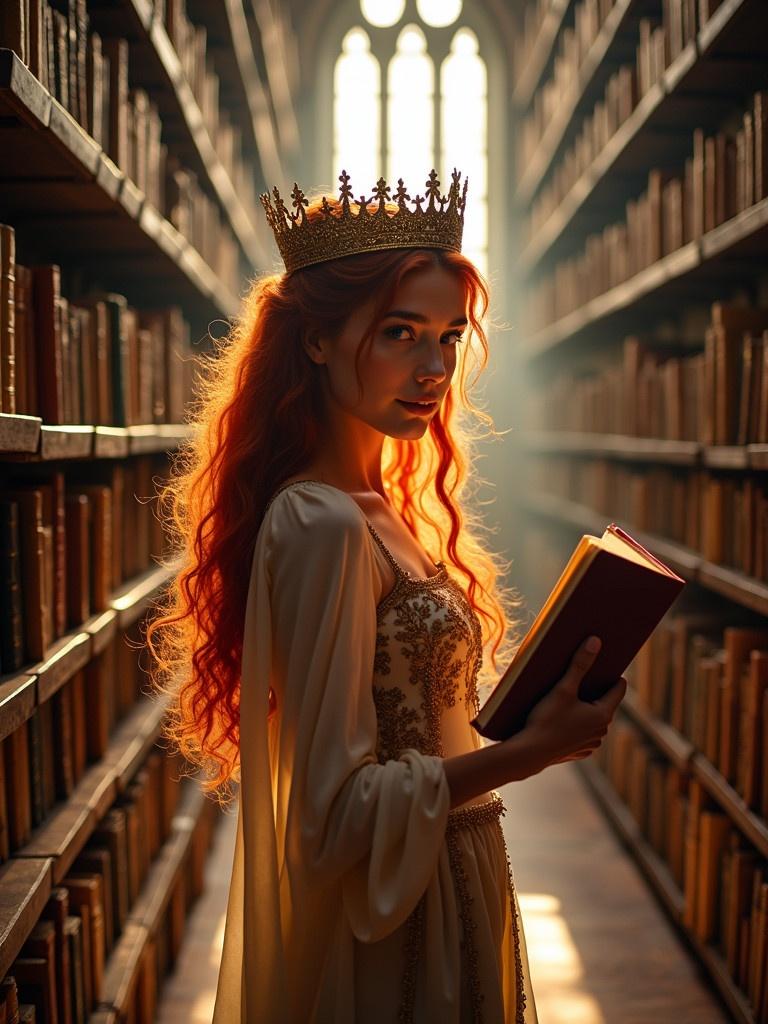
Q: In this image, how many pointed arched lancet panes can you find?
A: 3